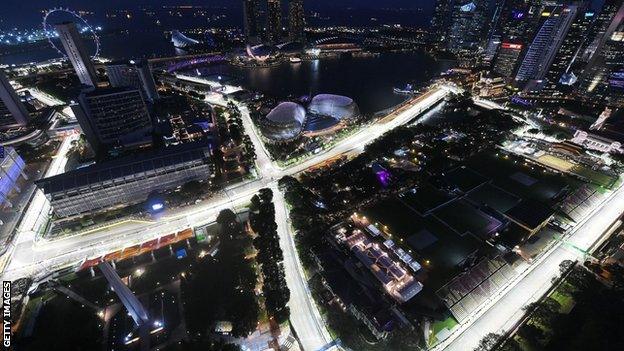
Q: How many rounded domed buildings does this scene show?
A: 2